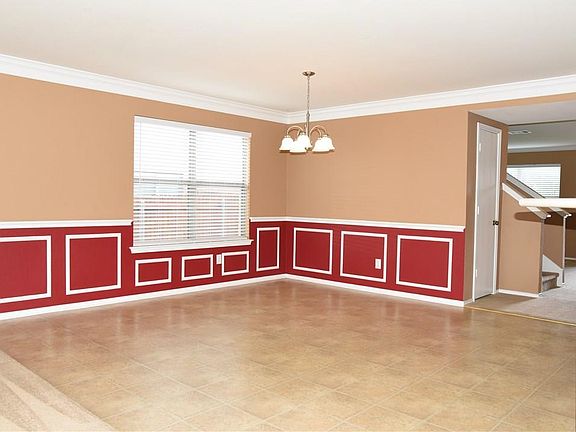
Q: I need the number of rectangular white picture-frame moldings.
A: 9